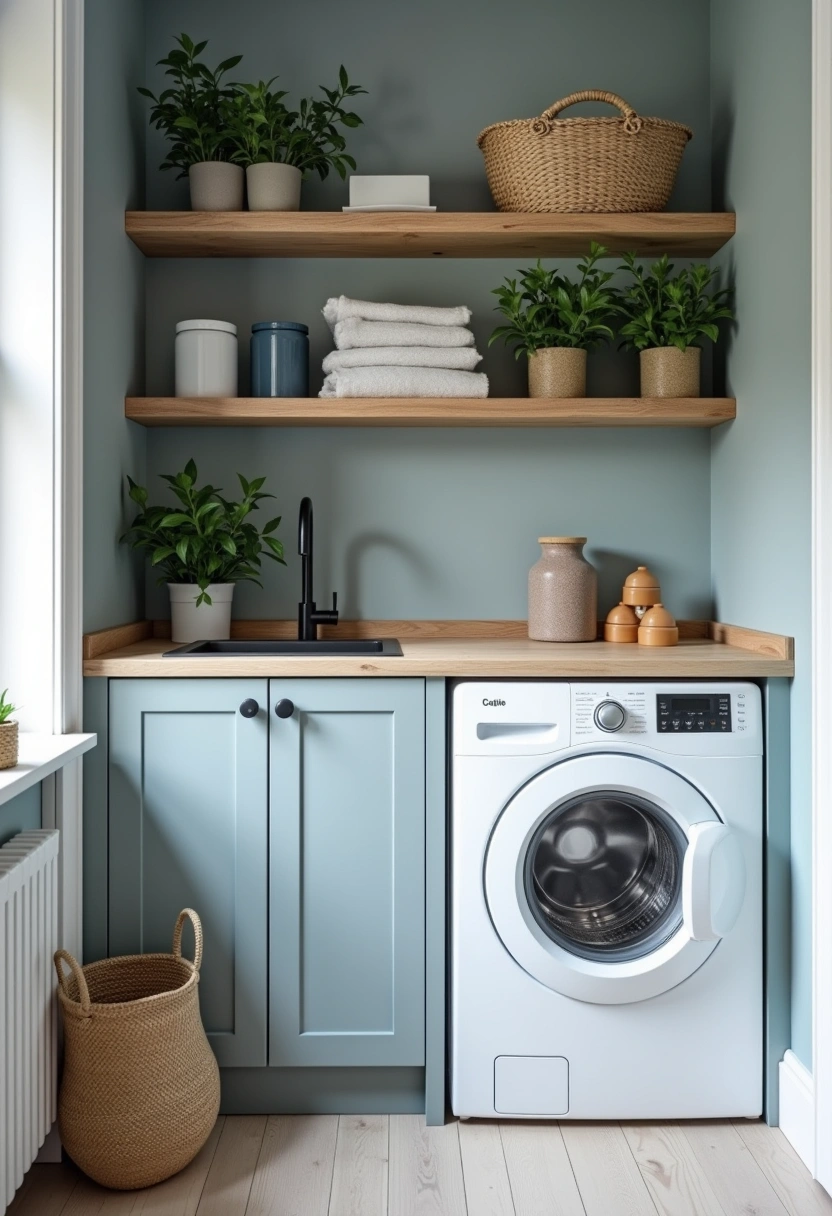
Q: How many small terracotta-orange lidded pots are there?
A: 3